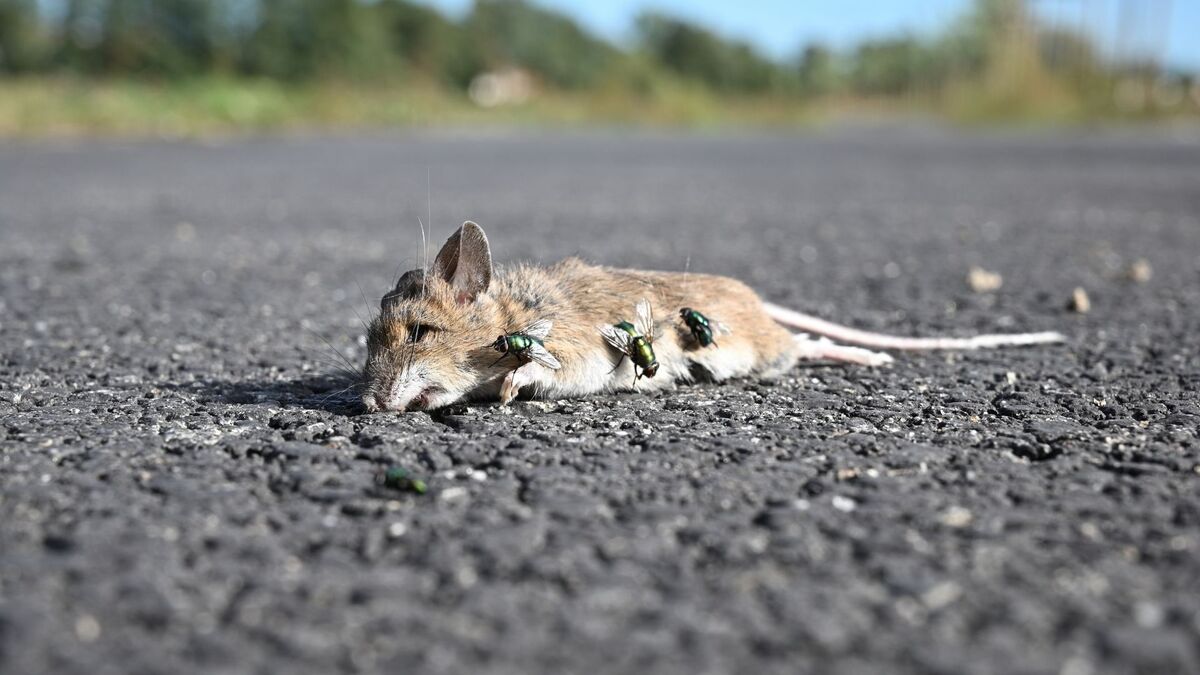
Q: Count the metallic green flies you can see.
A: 4